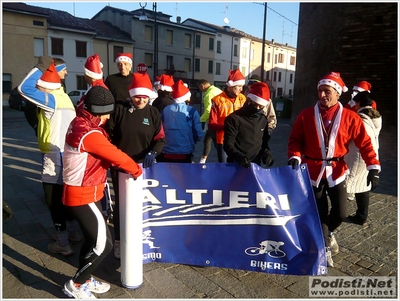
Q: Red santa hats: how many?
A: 11